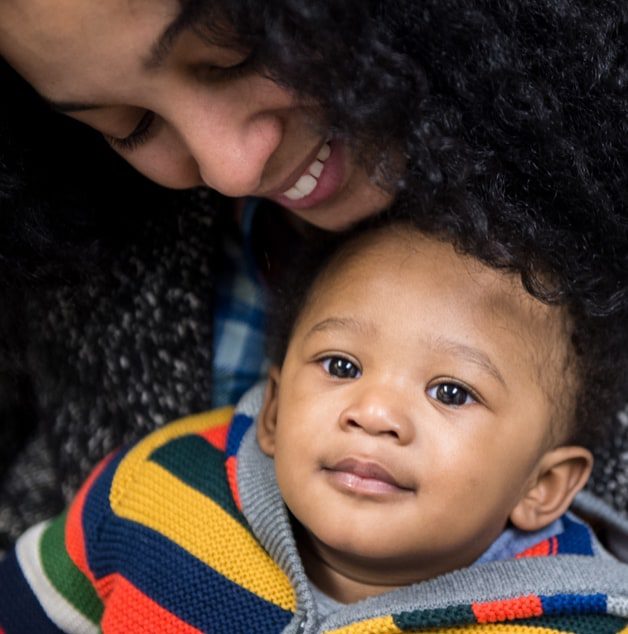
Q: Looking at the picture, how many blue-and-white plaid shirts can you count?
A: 1